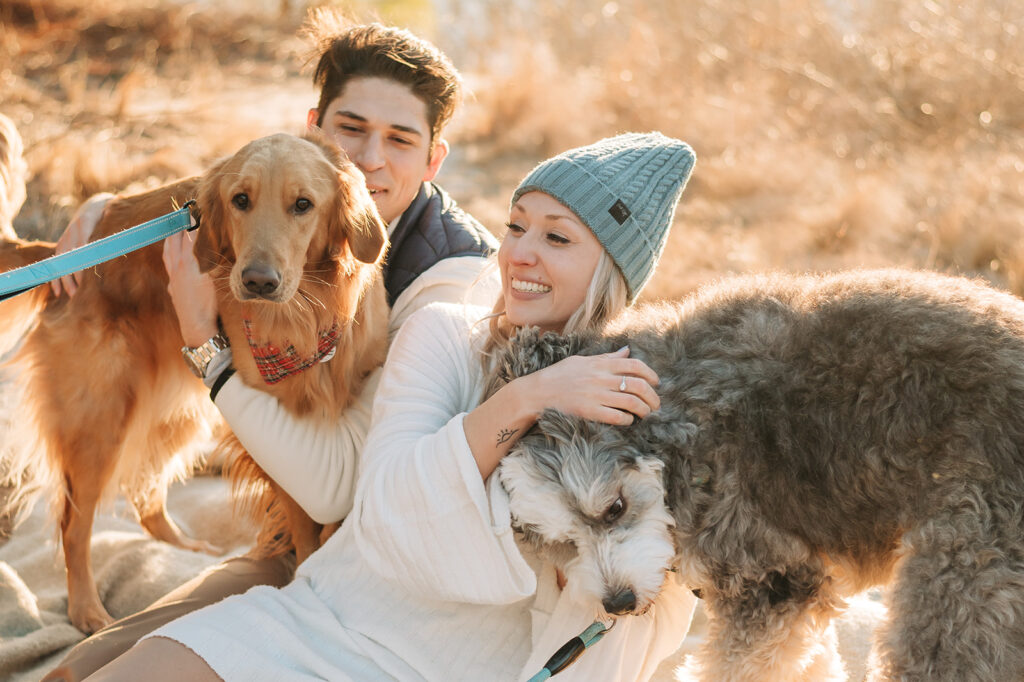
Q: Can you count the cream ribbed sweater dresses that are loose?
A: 1